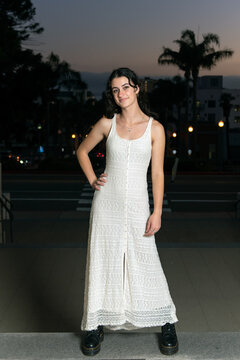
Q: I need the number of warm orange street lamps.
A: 4